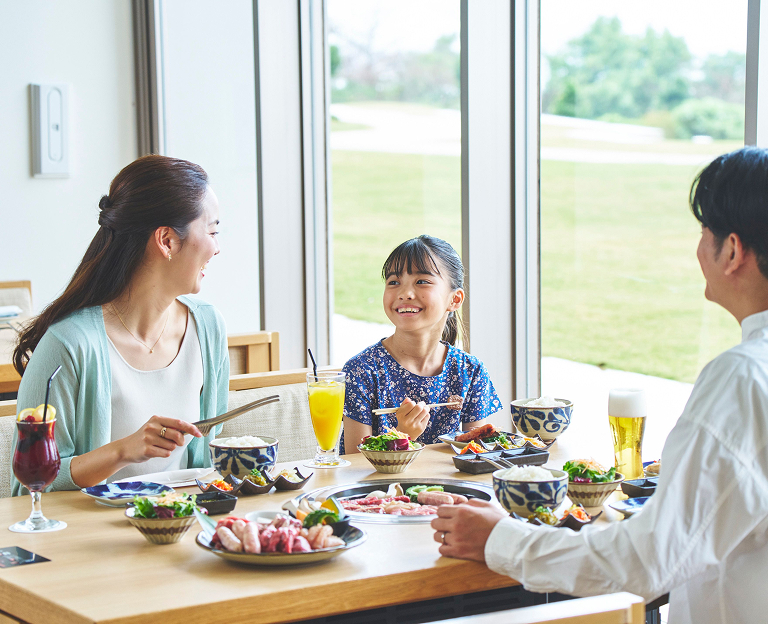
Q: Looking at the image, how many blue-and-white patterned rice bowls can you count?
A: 3